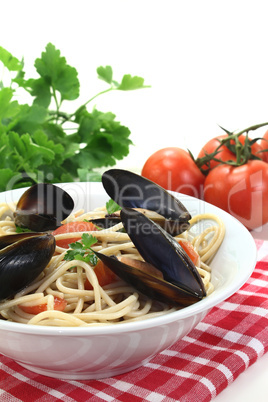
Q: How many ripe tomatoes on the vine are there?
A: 4